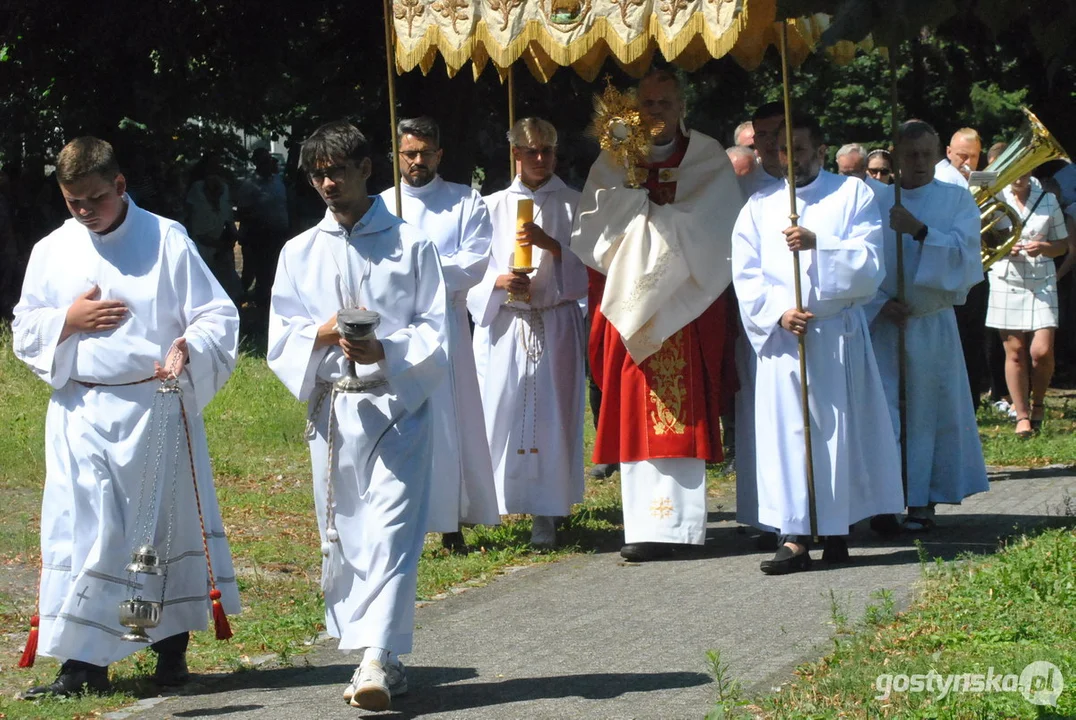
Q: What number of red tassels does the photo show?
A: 2